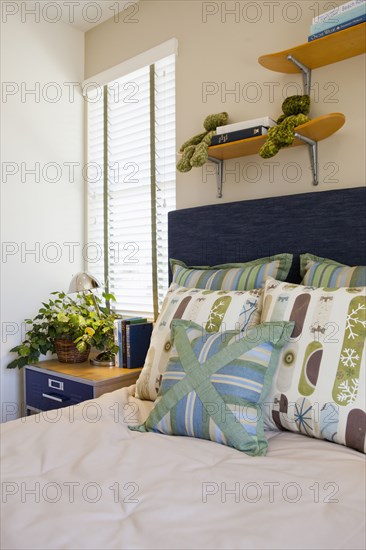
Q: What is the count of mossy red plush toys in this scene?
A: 0